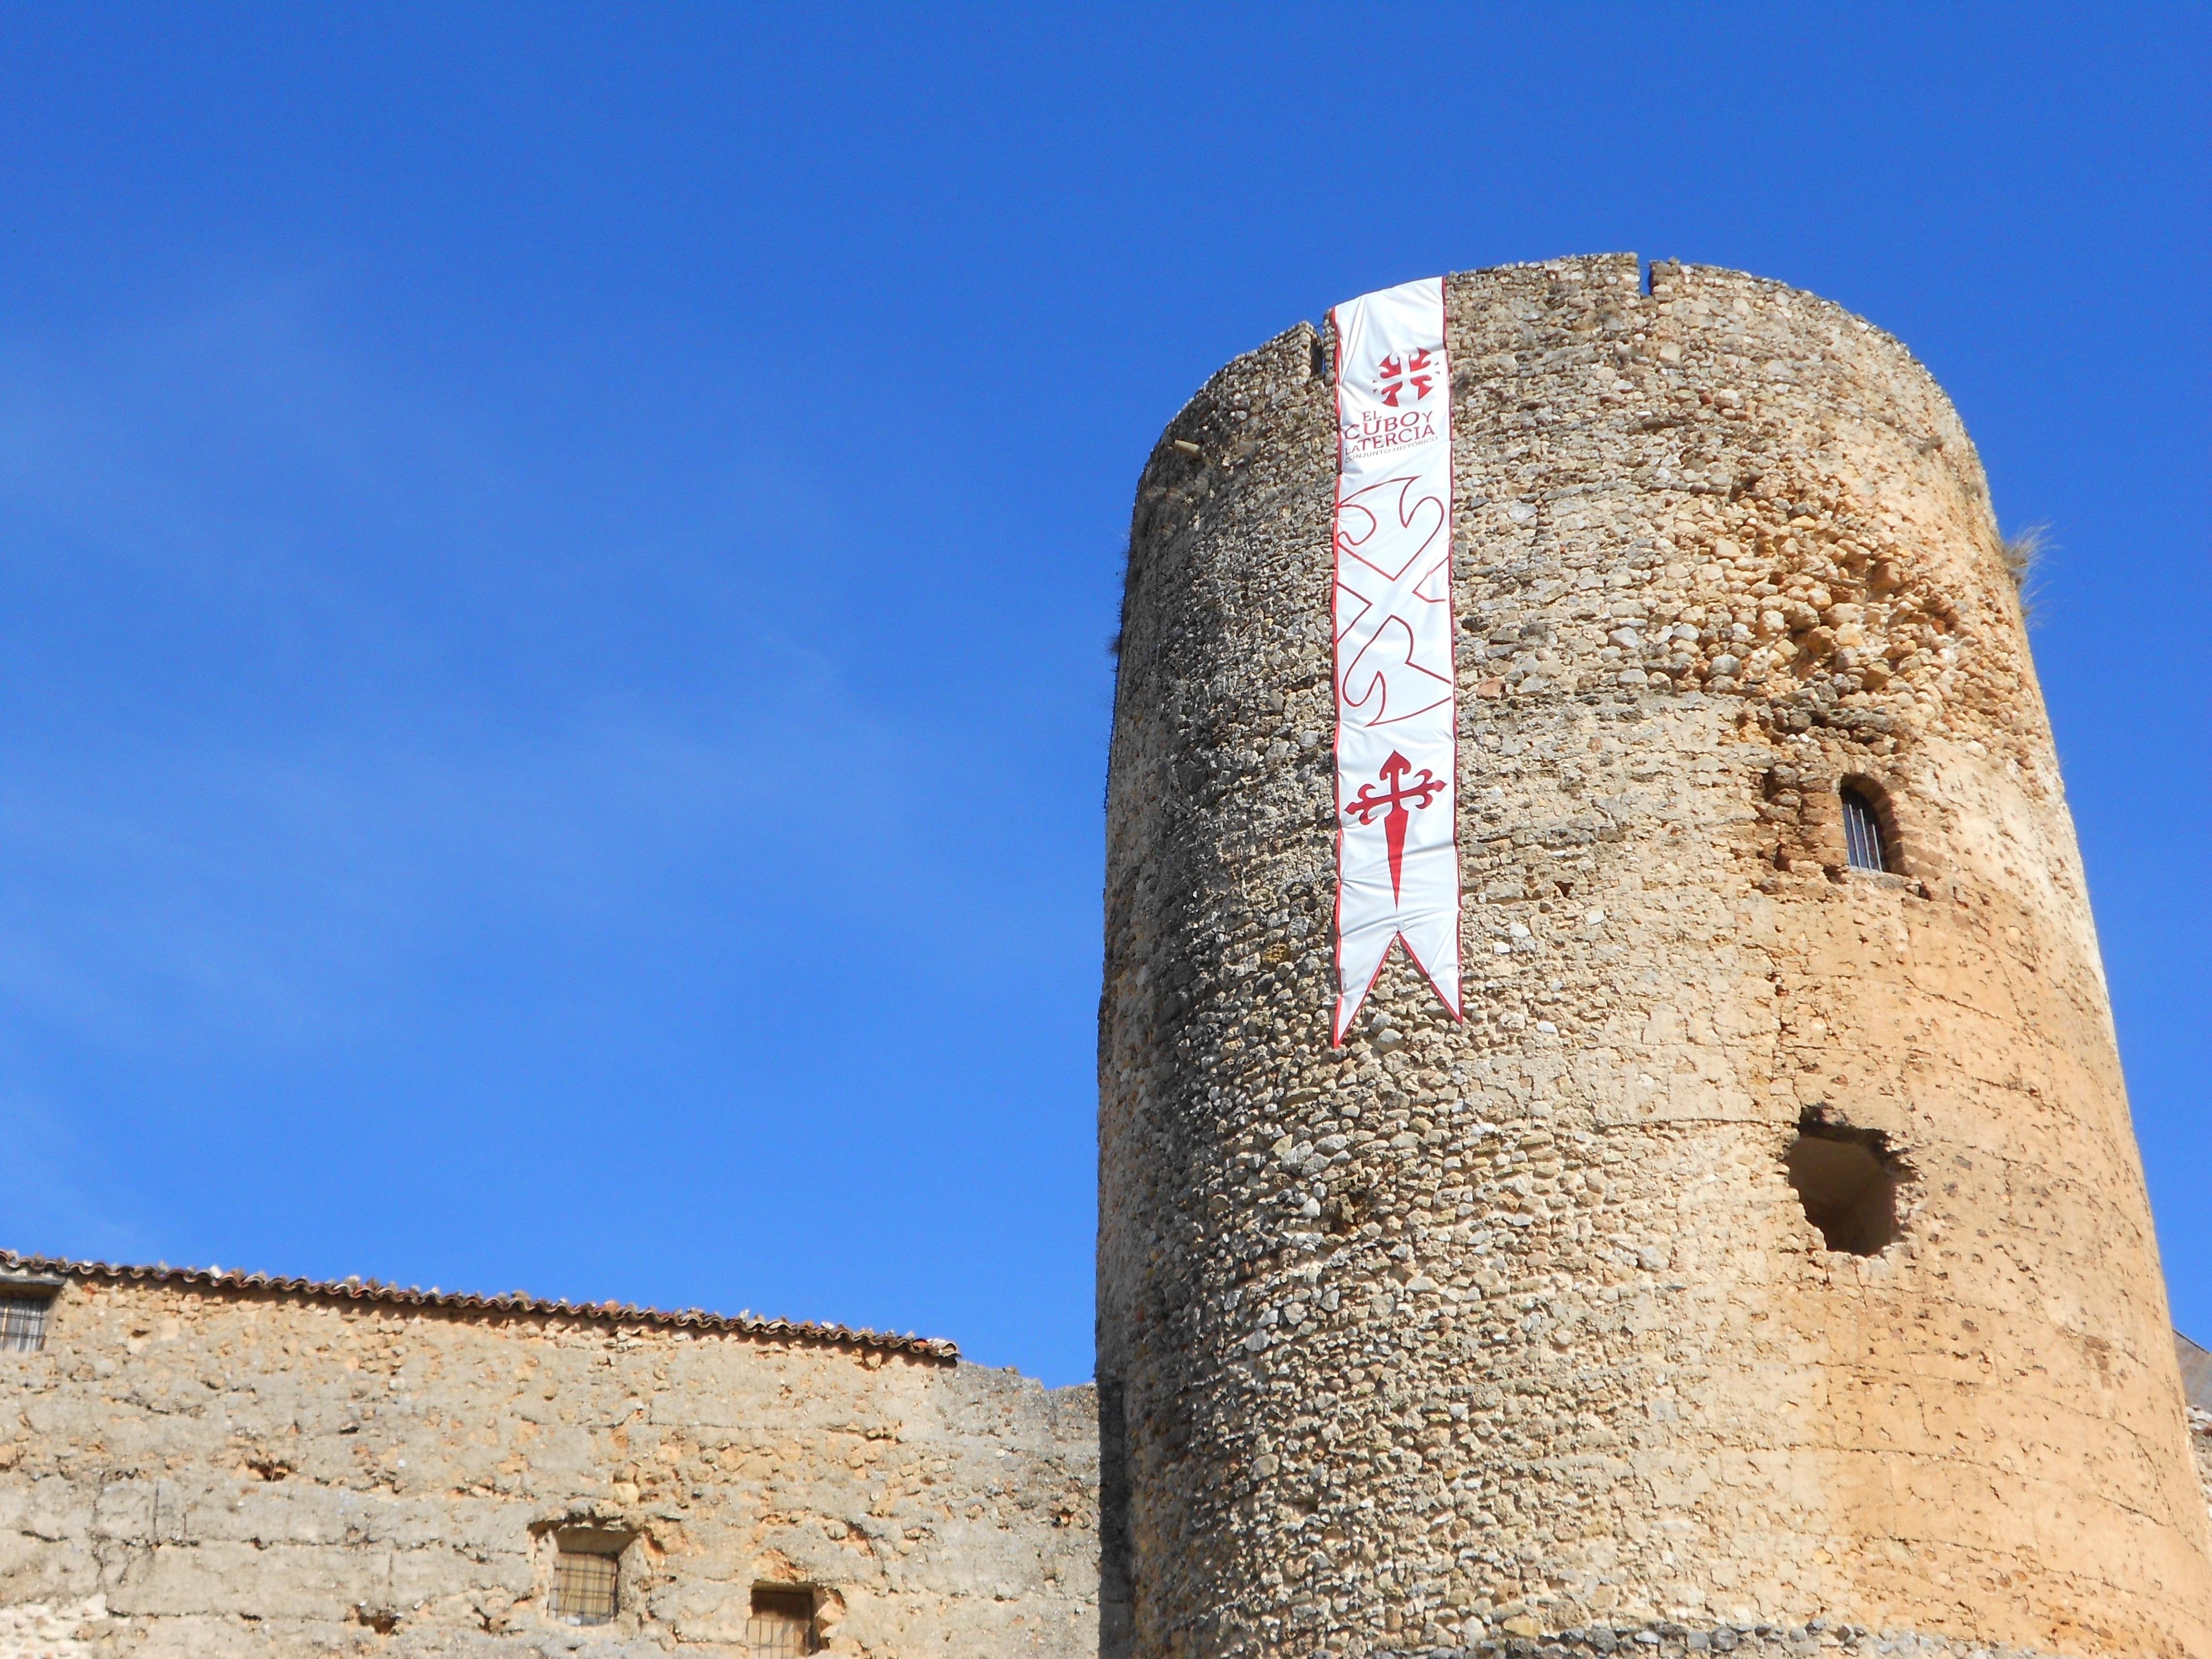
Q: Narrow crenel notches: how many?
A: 2